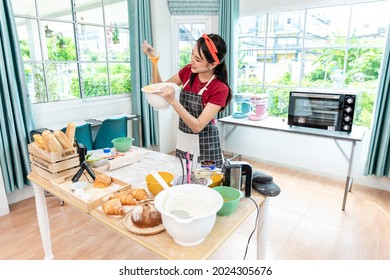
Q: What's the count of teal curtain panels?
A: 4